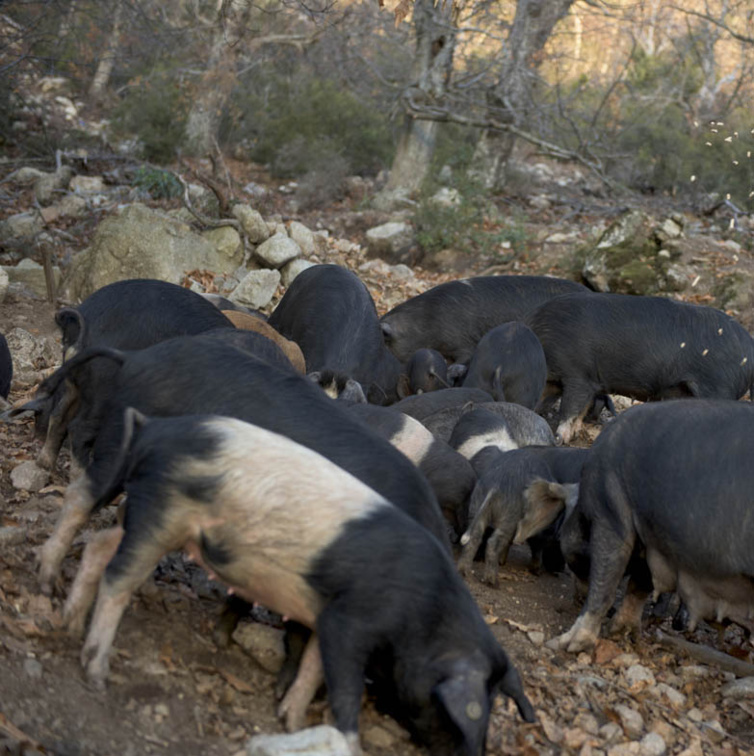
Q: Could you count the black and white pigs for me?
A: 3